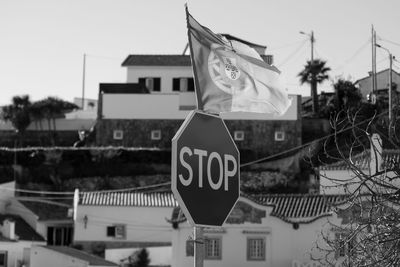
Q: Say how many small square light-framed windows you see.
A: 4